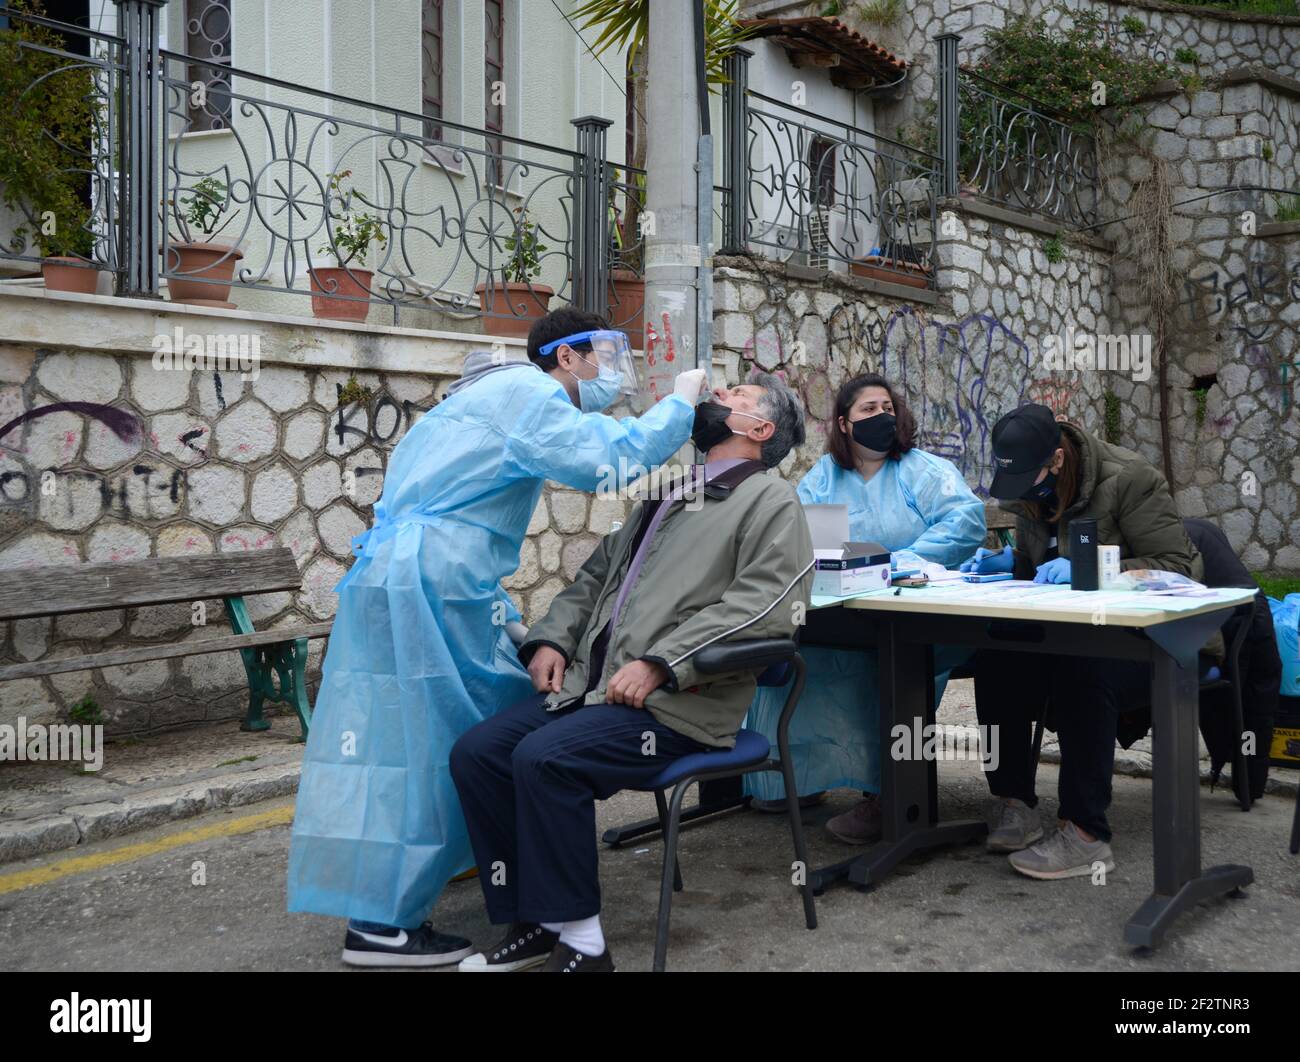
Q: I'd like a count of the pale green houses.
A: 1